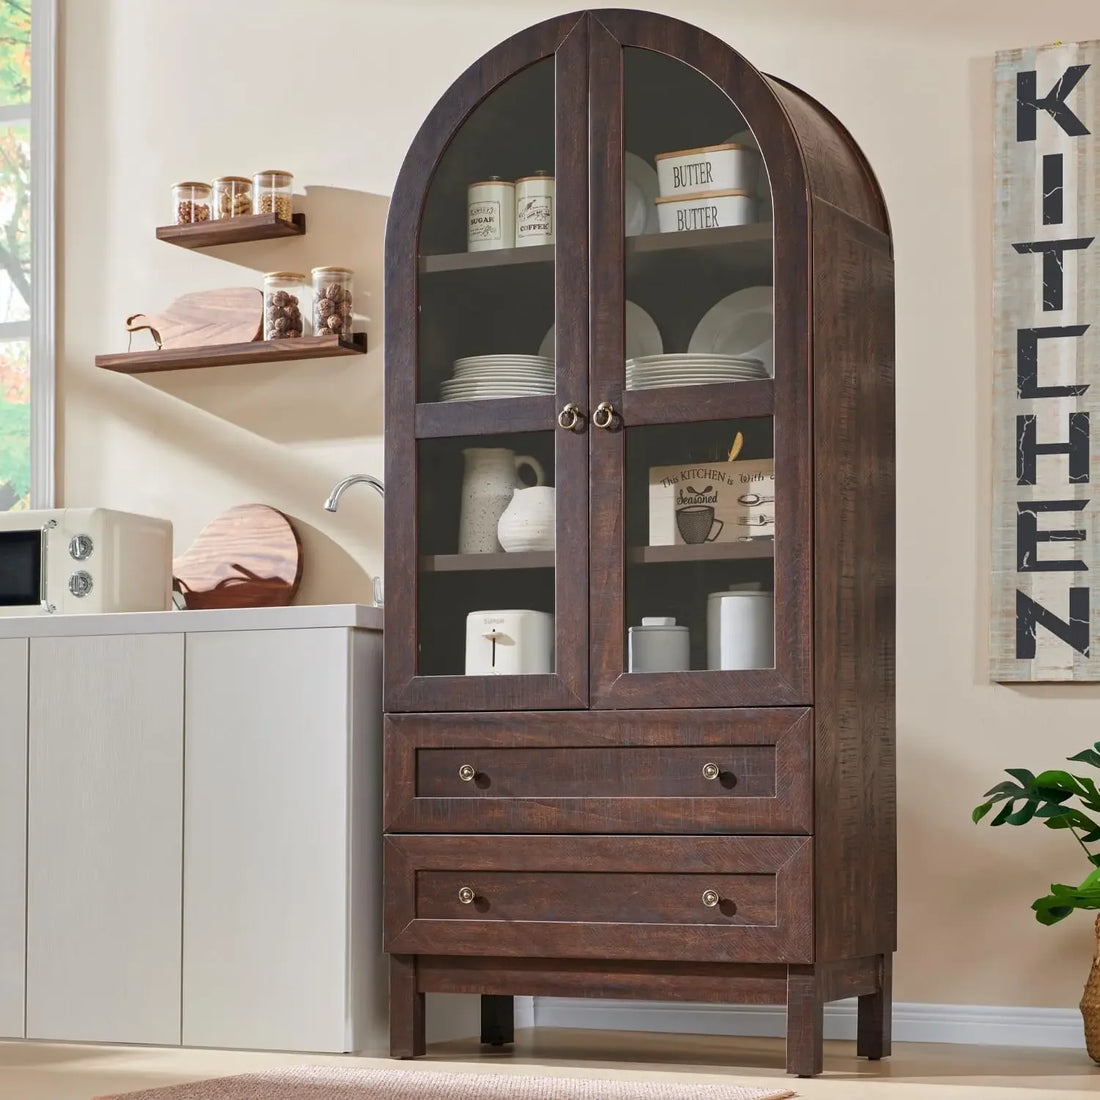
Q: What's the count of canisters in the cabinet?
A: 4